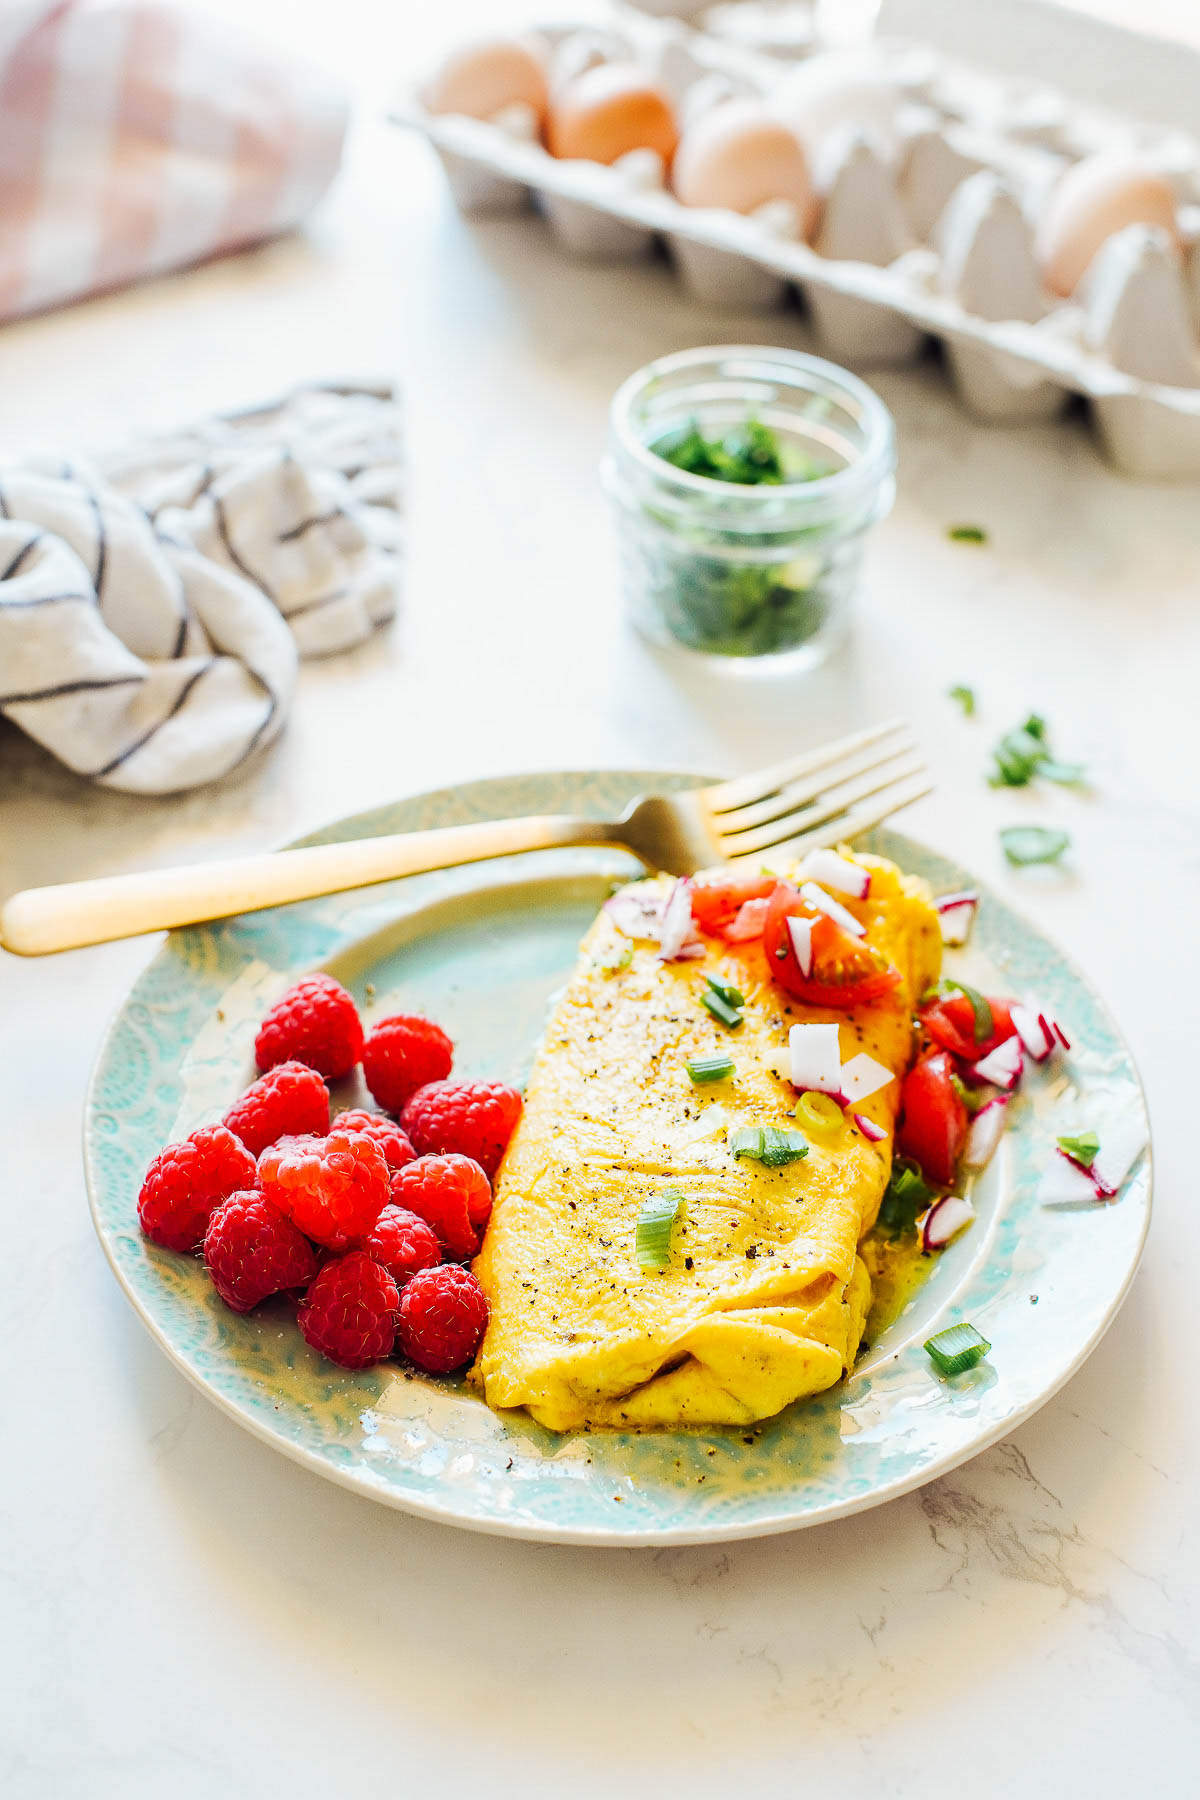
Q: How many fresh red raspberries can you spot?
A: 12